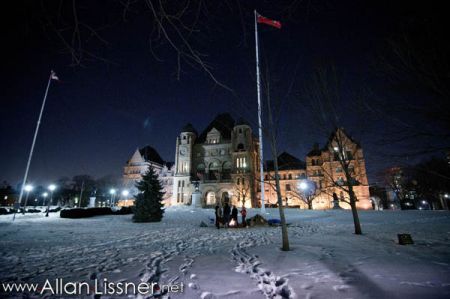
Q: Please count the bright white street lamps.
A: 6